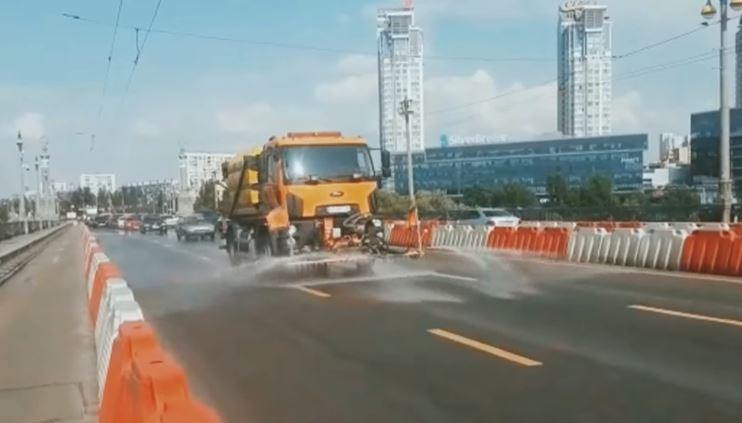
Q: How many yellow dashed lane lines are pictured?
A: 3